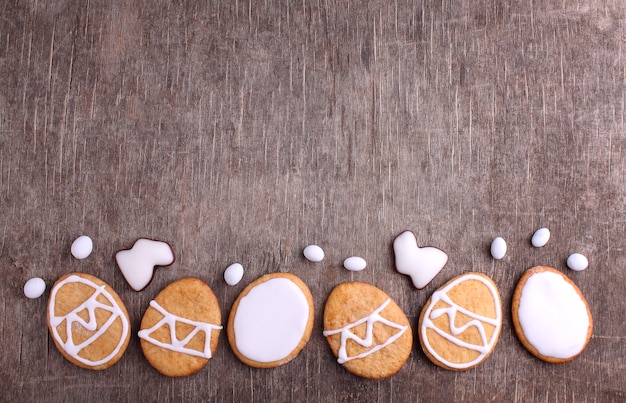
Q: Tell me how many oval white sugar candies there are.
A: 8